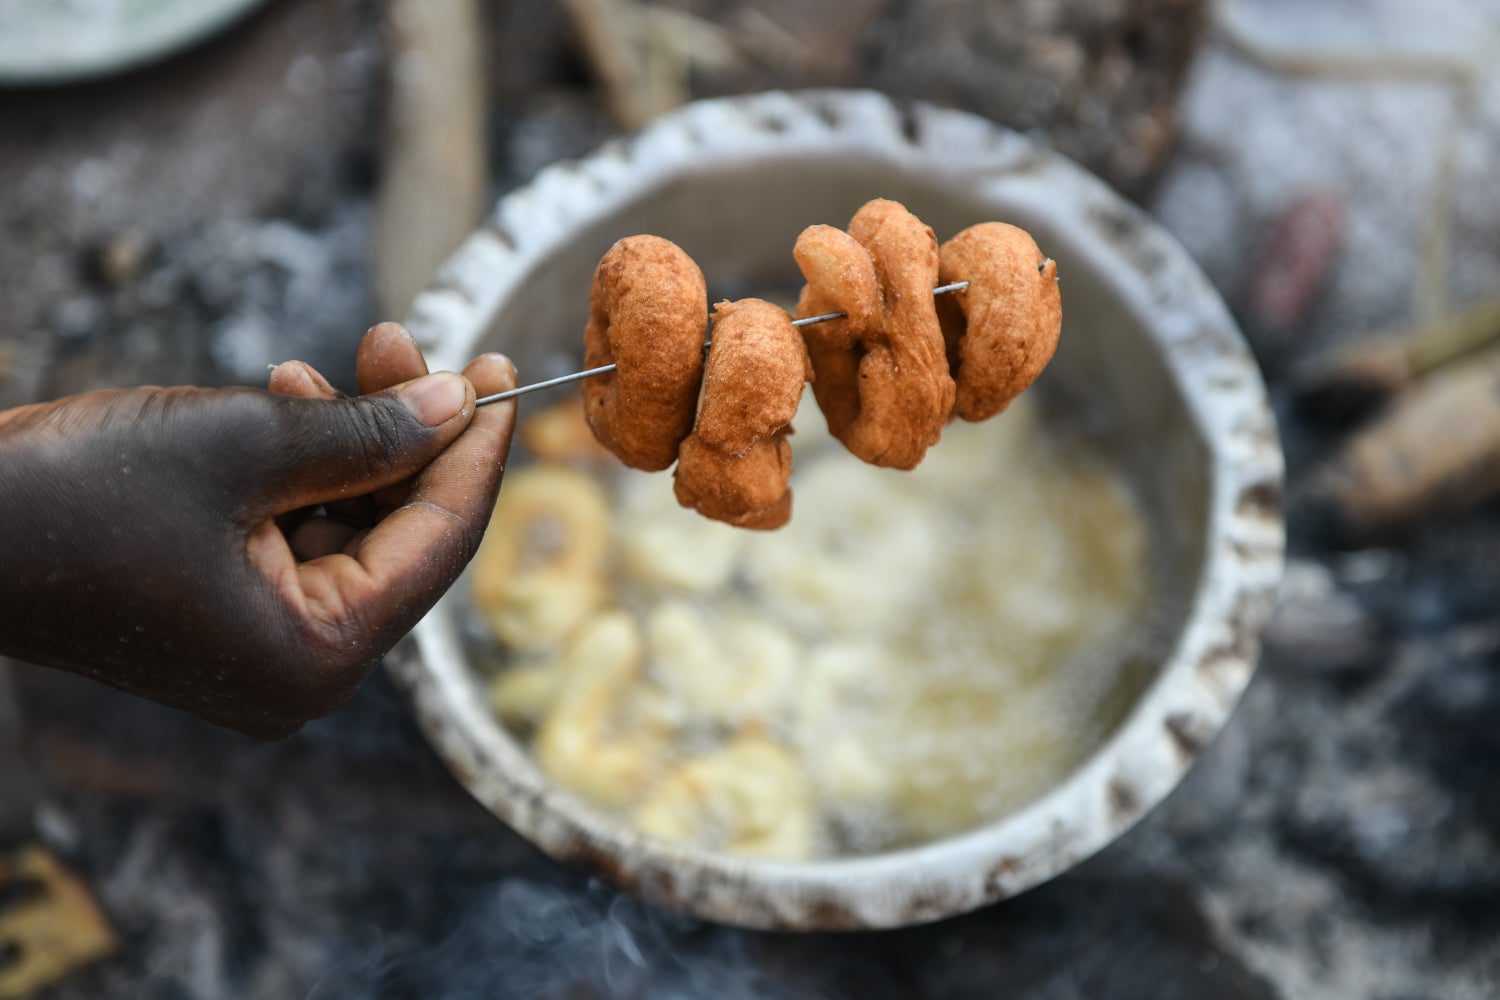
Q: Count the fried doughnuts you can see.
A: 4